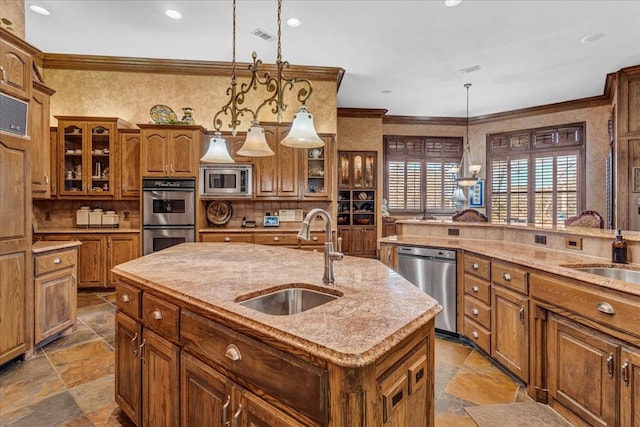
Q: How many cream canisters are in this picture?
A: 3